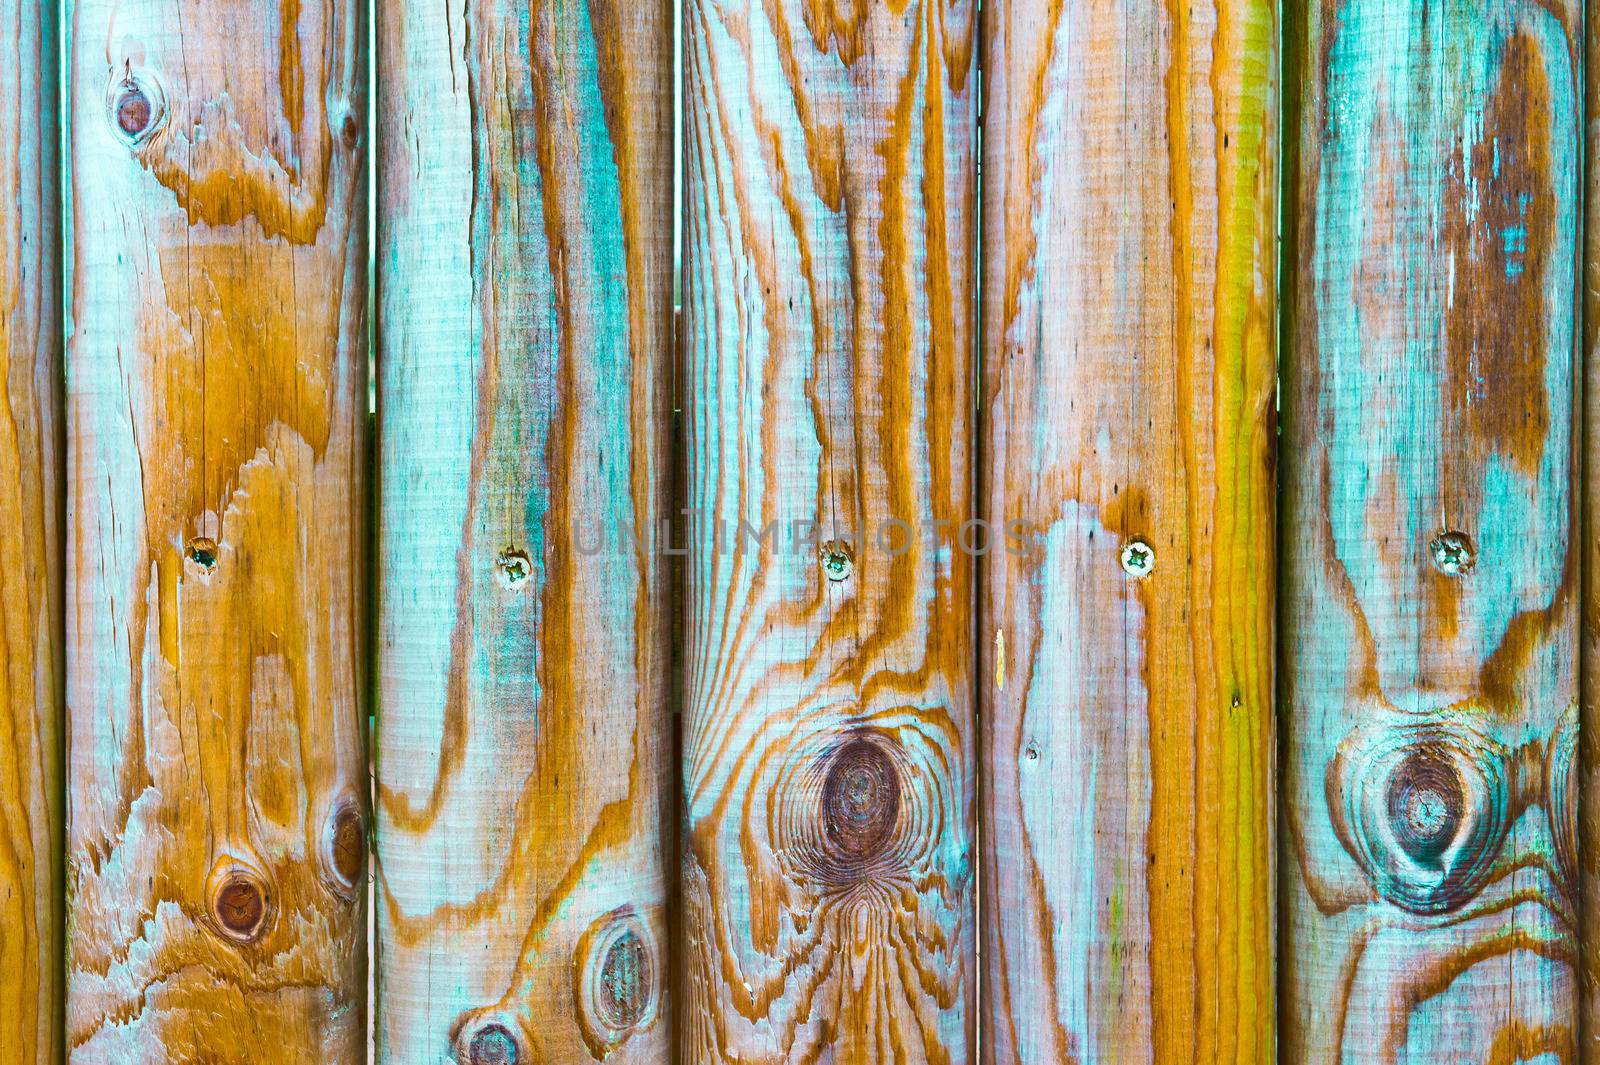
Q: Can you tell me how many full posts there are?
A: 5